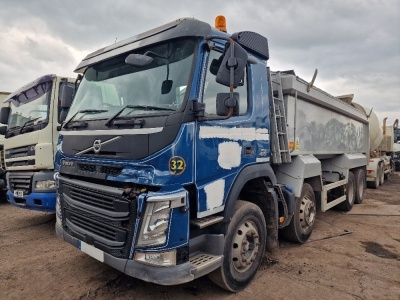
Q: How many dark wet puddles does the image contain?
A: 1